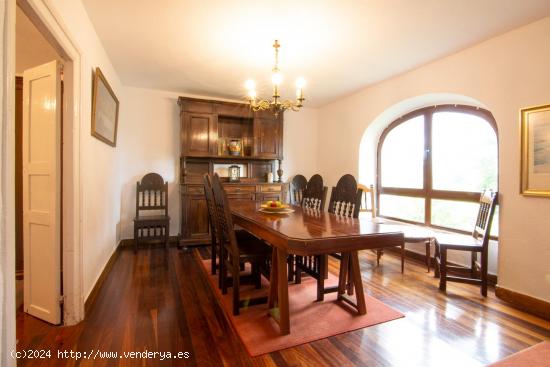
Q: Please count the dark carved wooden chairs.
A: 7